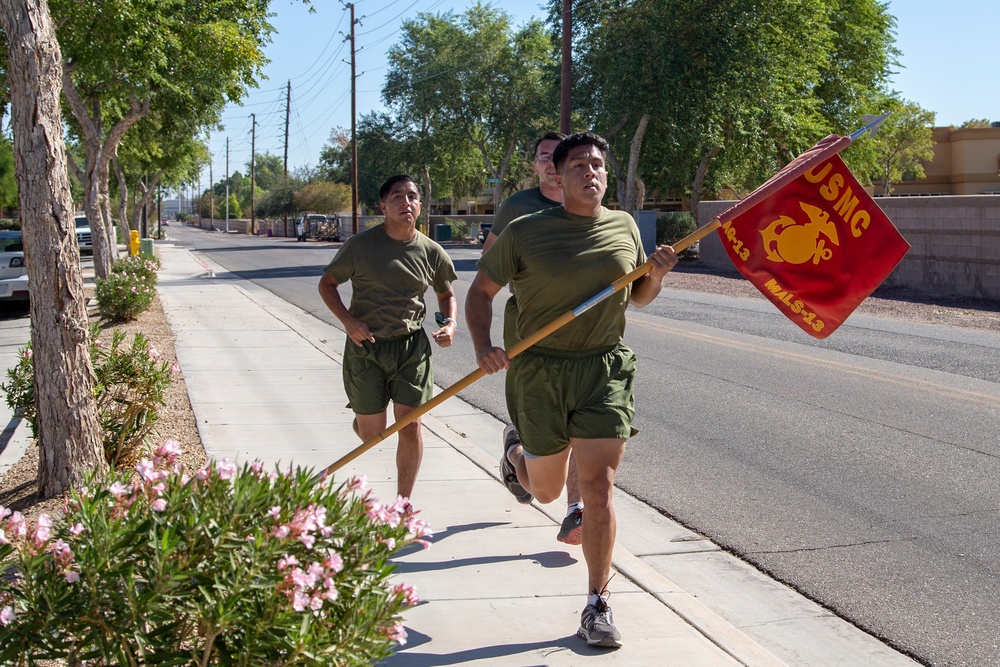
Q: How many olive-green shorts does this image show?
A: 2